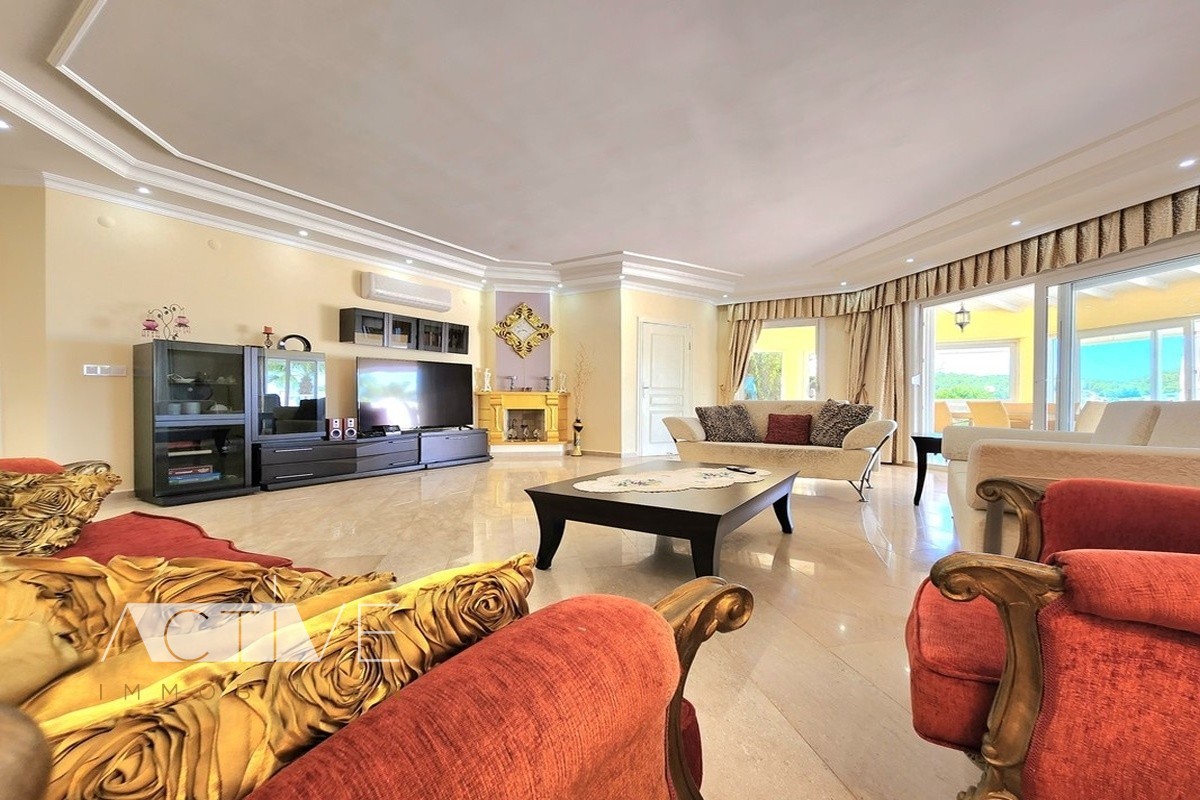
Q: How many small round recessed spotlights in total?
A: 12